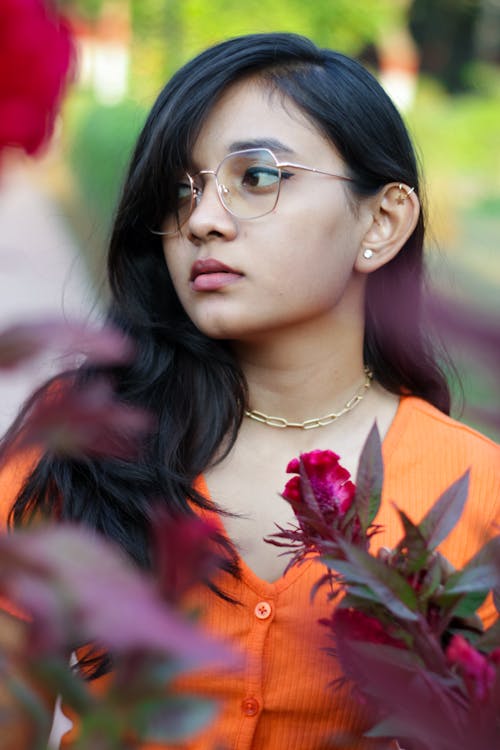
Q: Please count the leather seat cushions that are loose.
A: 0